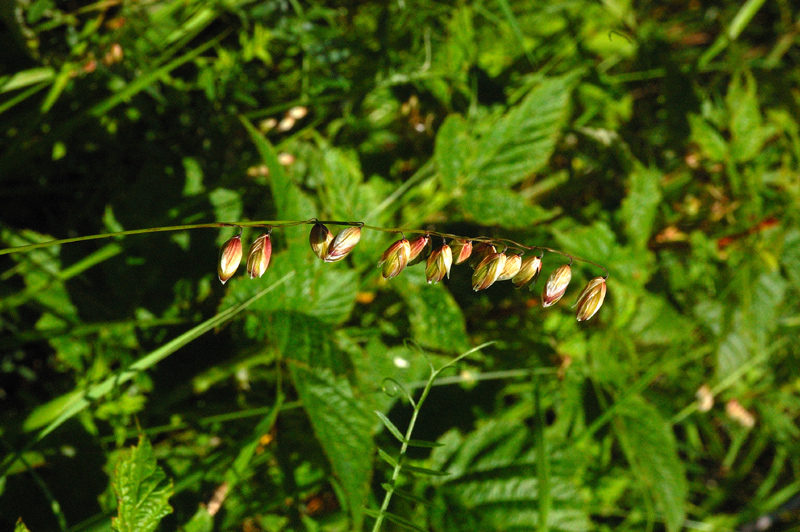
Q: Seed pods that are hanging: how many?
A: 14